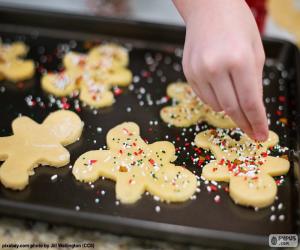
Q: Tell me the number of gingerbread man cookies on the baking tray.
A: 6